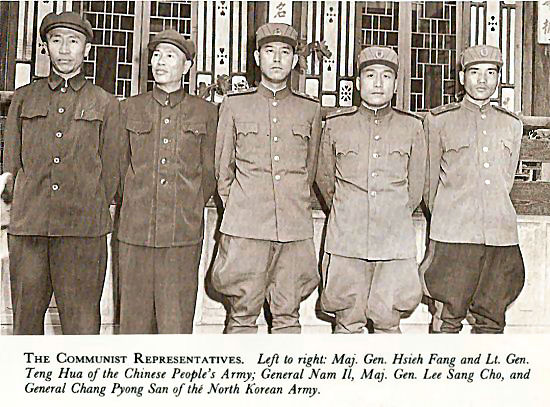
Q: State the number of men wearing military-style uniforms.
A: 5